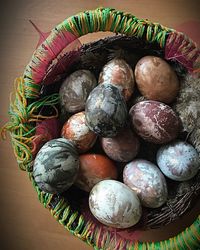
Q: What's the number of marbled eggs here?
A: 12